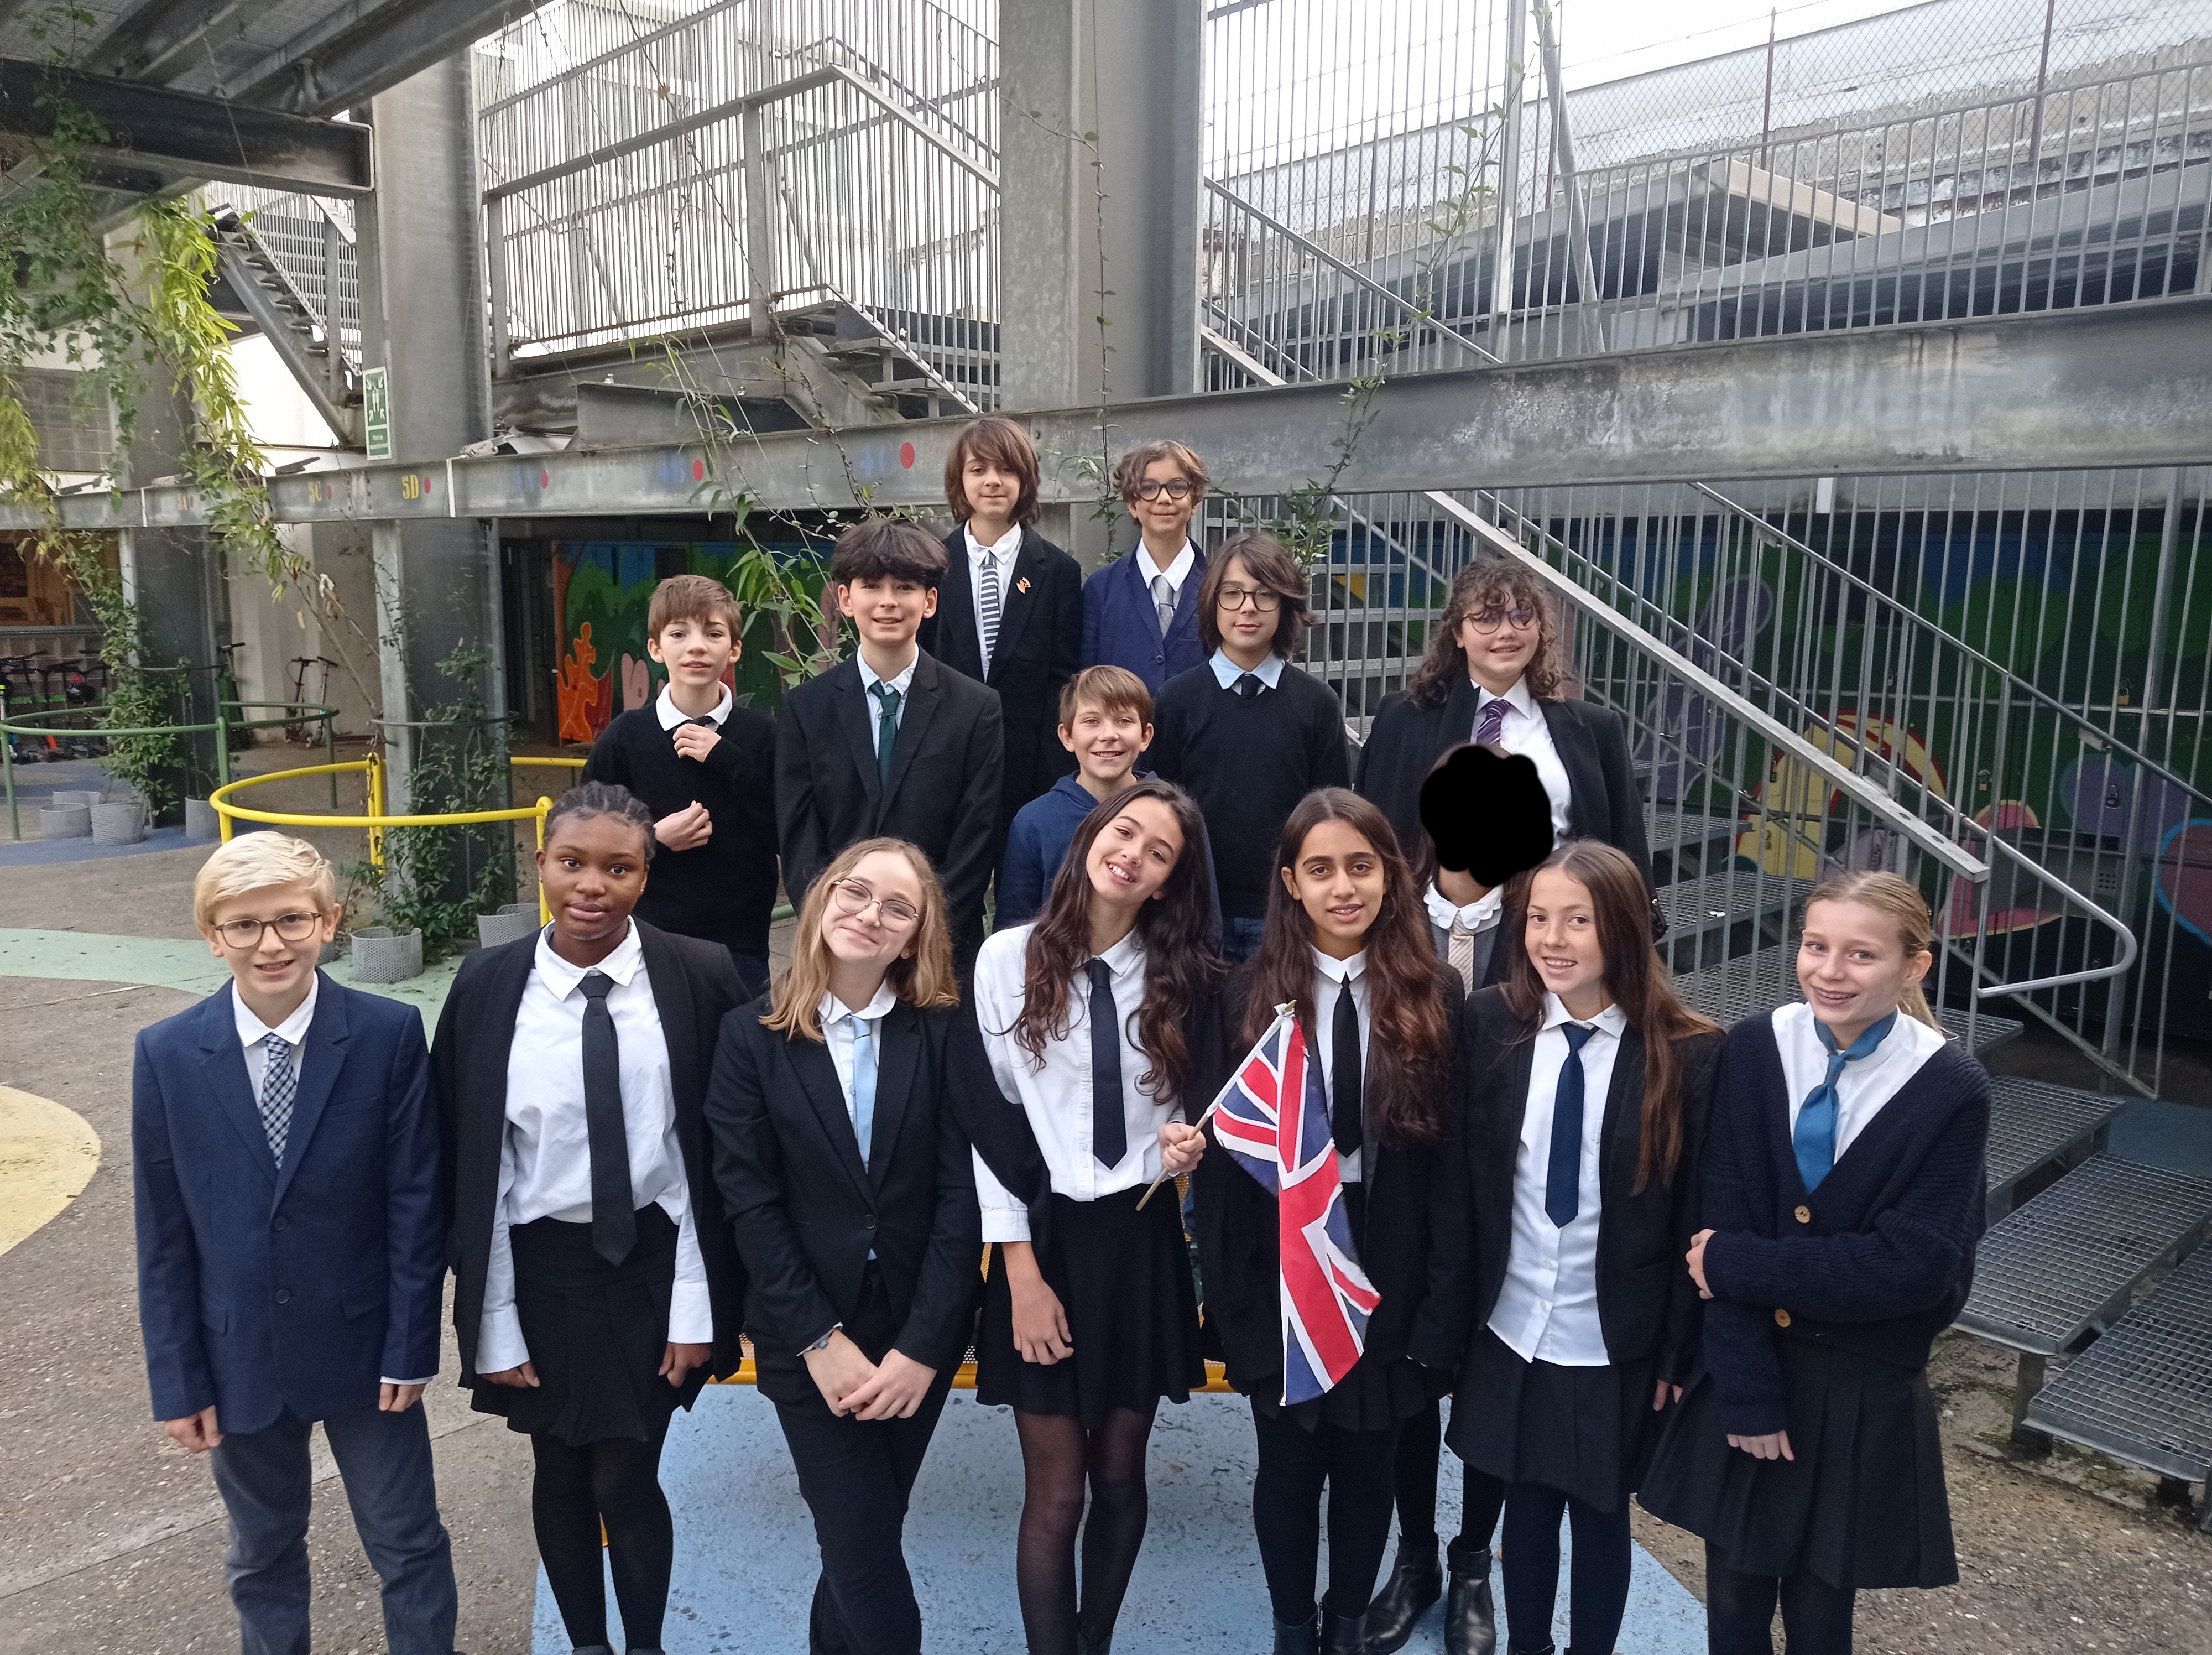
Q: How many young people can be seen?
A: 15